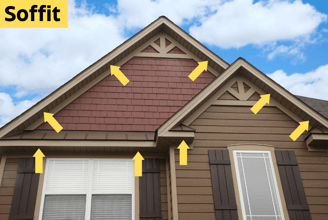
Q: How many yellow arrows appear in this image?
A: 8